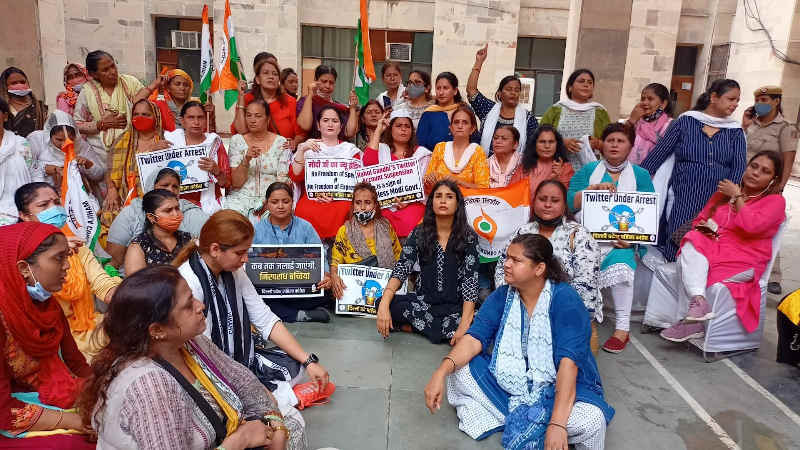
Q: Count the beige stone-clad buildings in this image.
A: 1